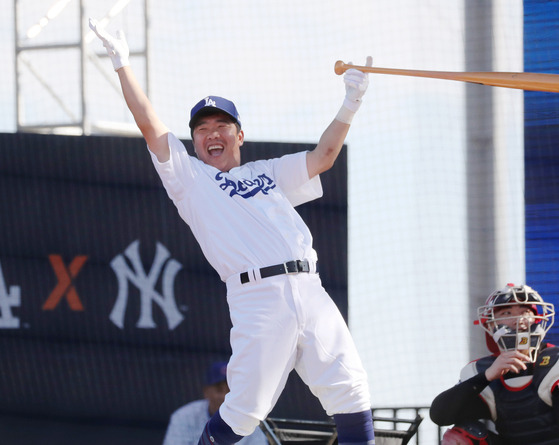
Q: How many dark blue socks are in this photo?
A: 2